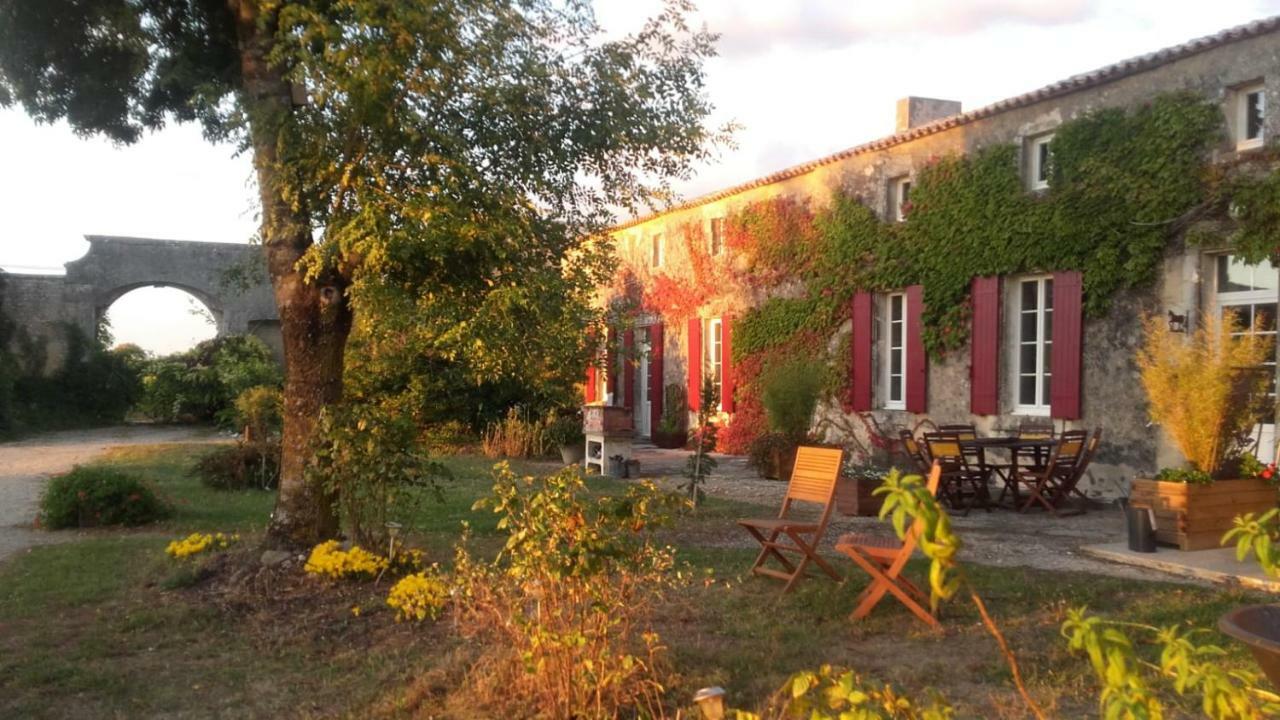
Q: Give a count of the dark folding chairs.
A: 6